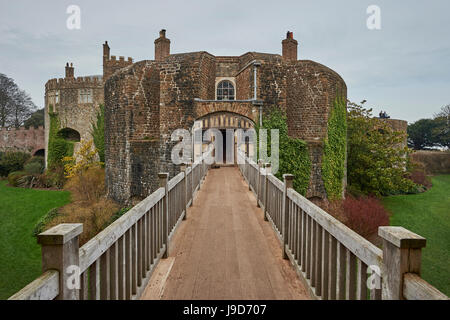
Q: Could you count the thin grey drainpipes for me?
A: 2